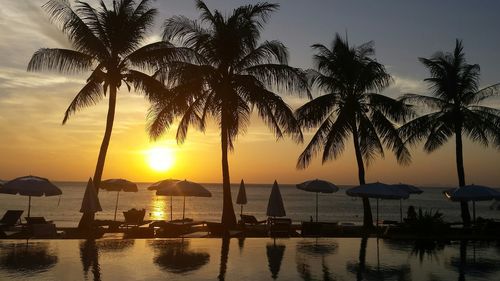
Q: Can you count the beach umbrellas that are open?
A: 8